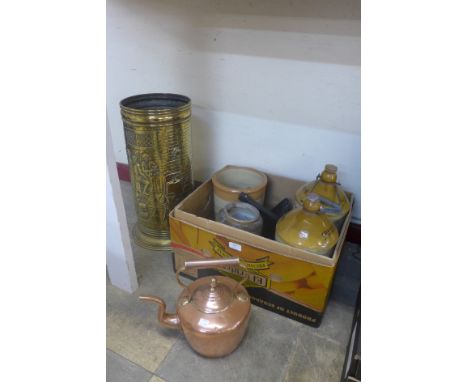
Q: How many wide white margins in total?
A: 2